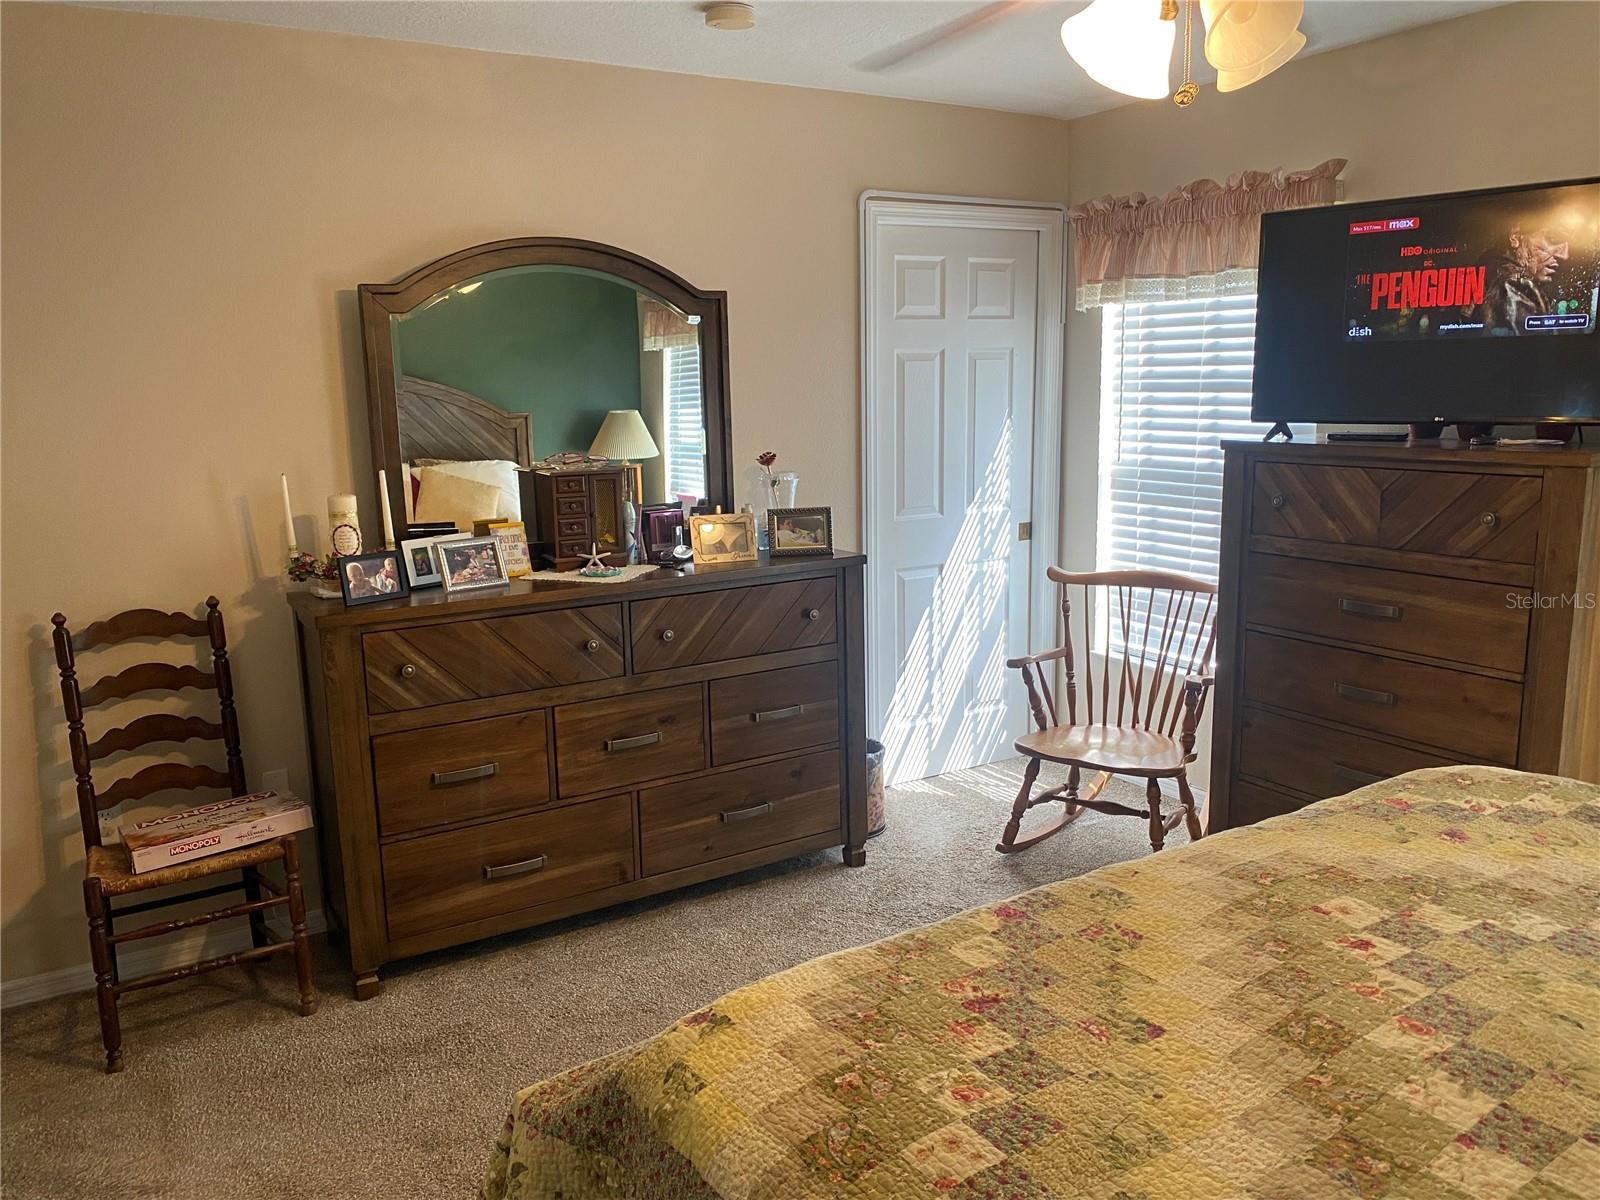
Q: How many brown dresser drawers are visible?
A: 12